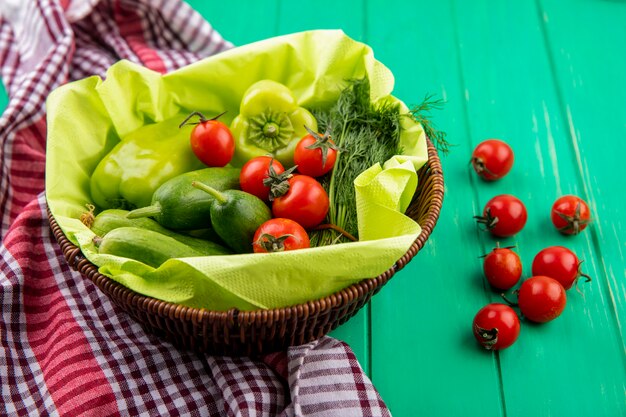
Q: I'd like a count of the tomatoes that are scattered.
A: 7